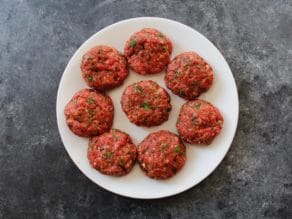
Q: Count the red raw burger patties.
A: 8